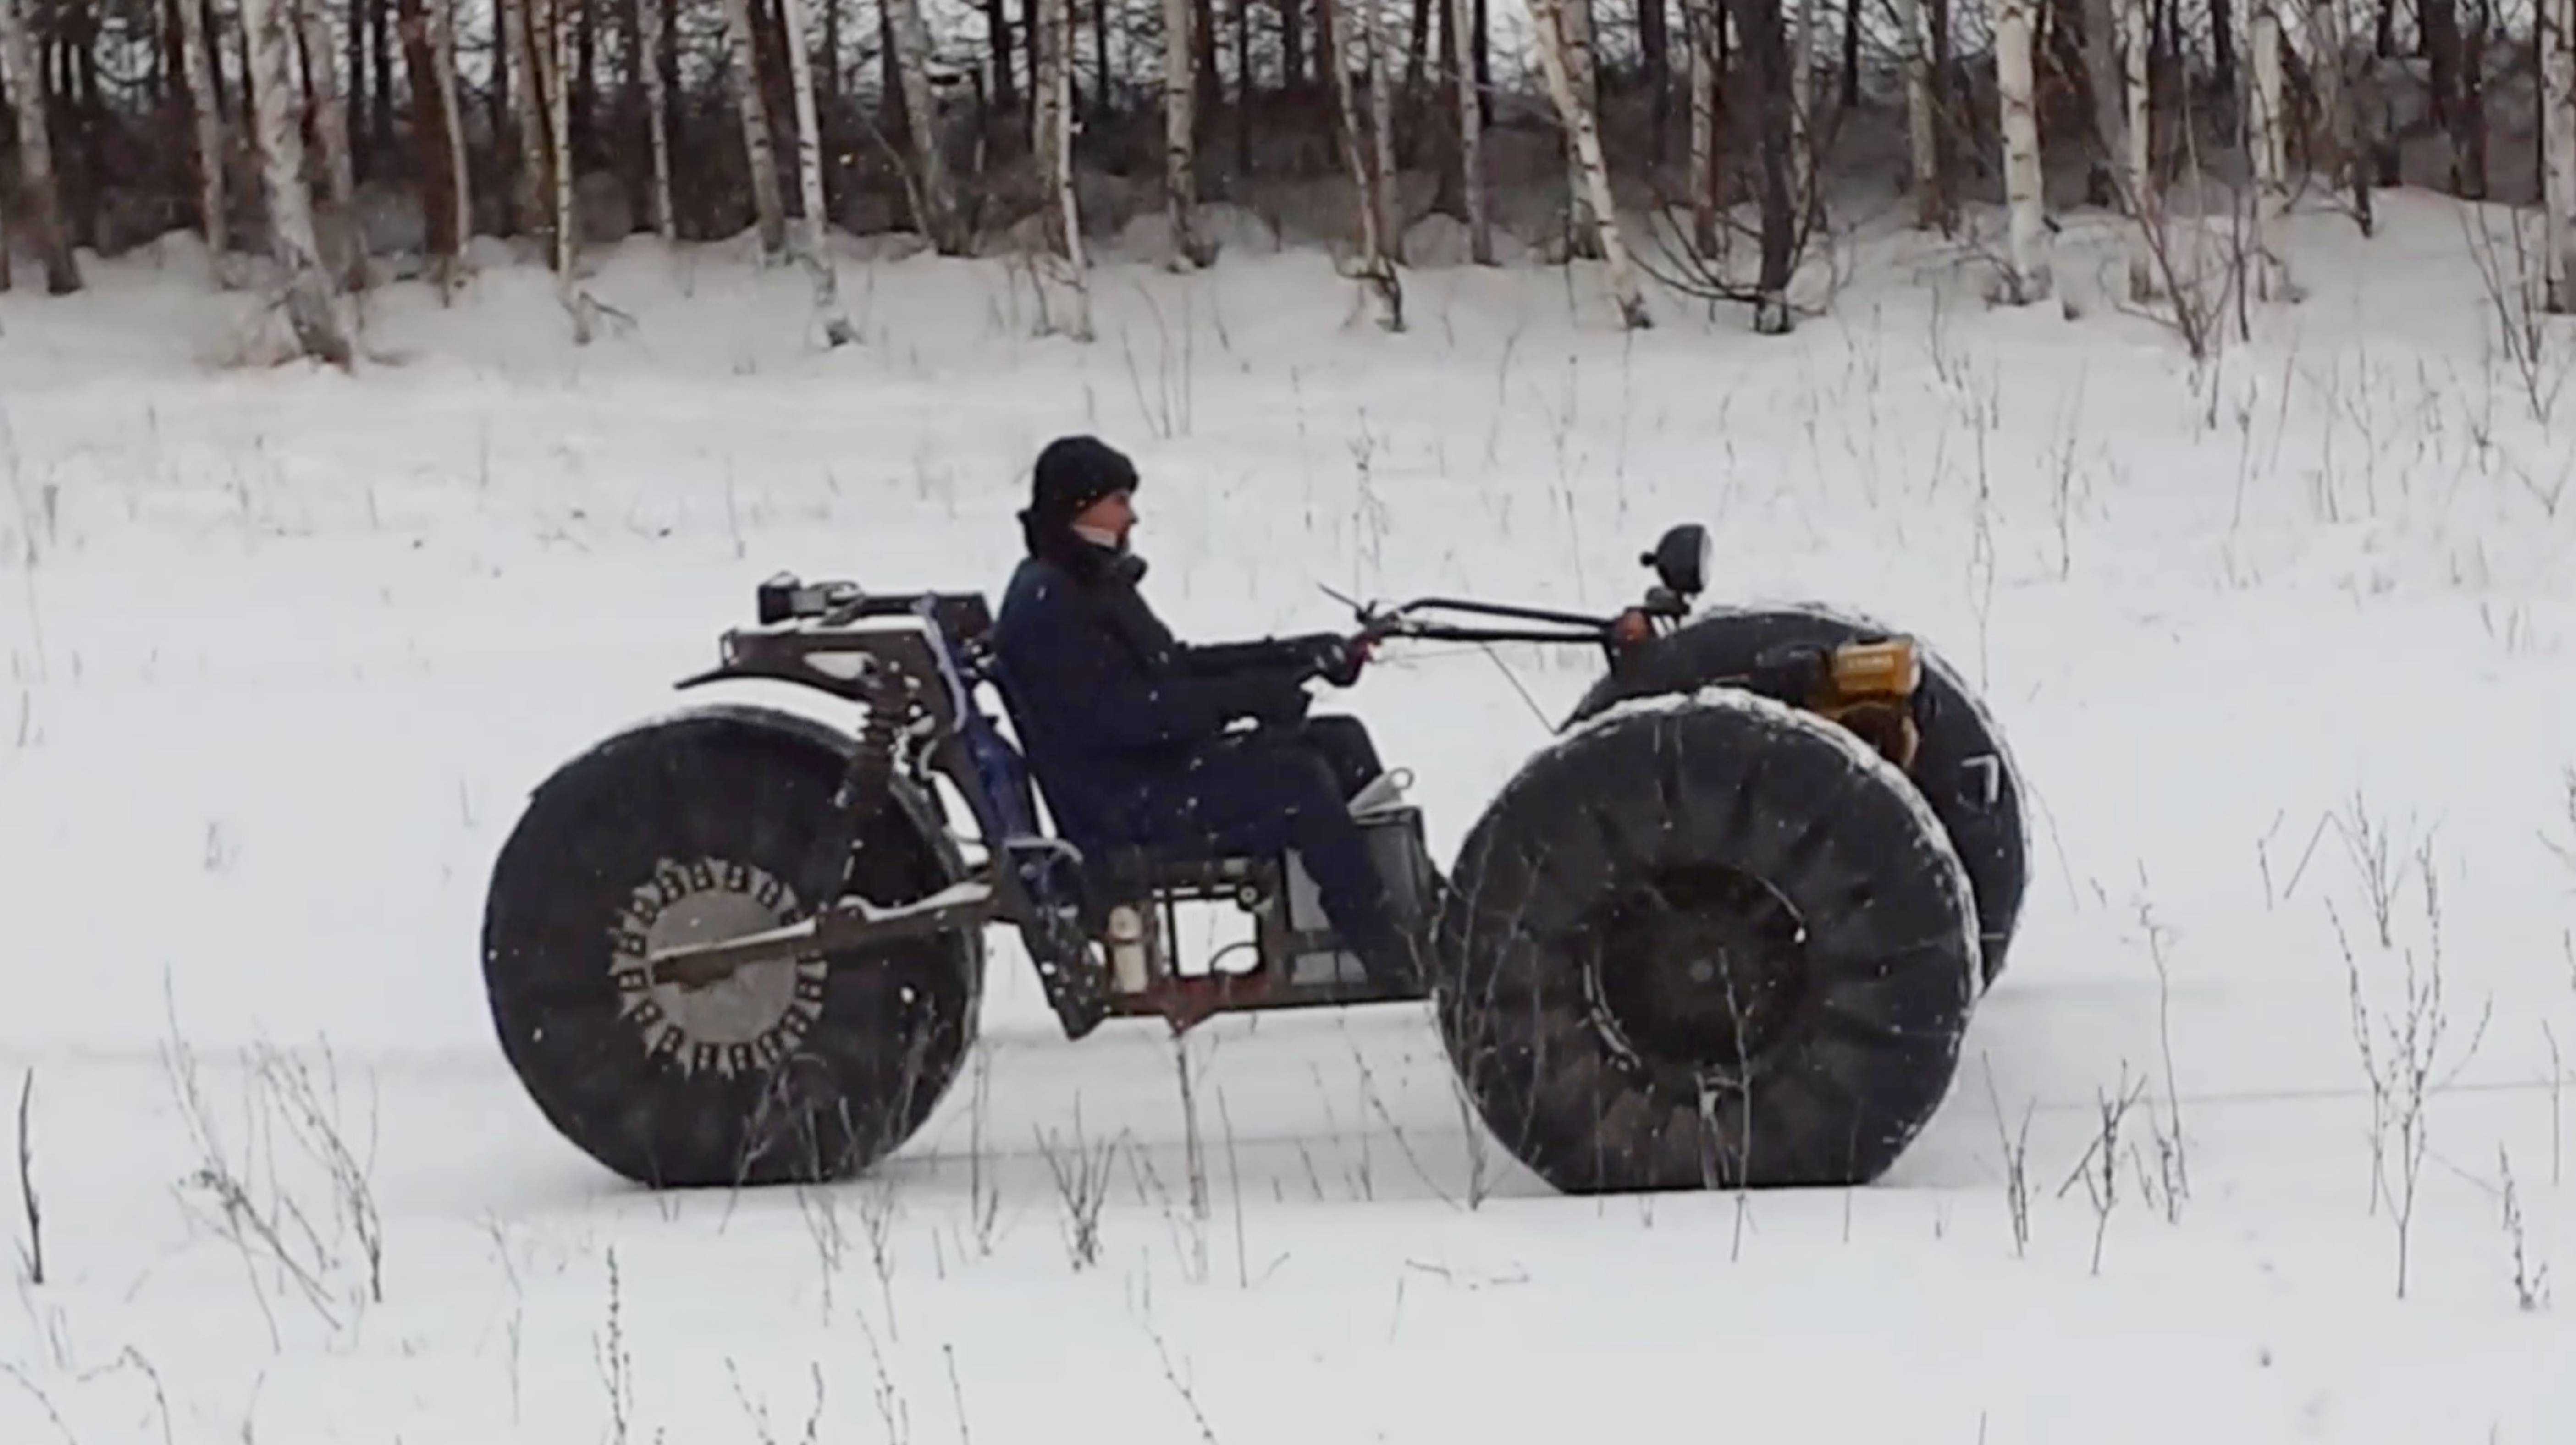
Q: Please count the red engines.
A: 0